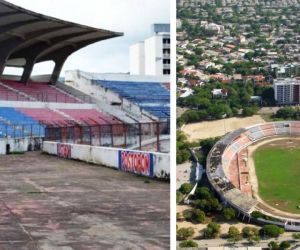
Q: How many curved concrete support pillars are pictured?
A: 3